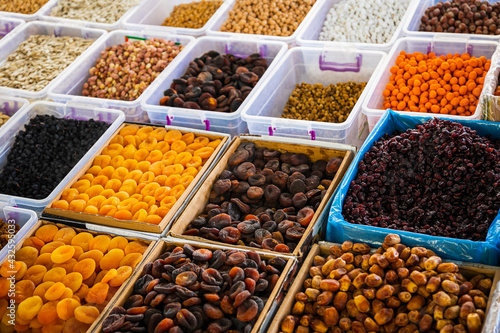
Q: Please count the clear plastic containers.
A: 15